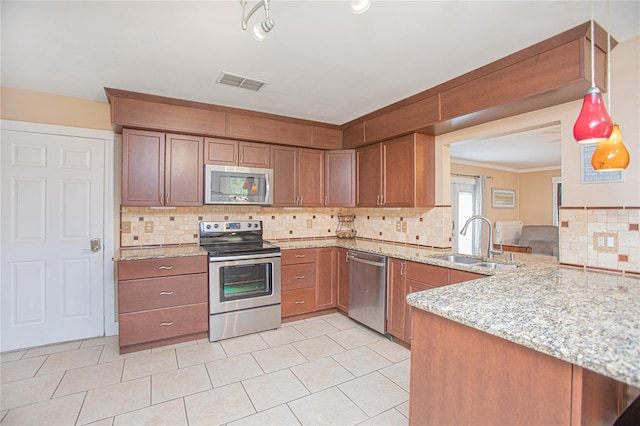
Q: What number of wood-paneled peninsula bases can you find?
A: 1